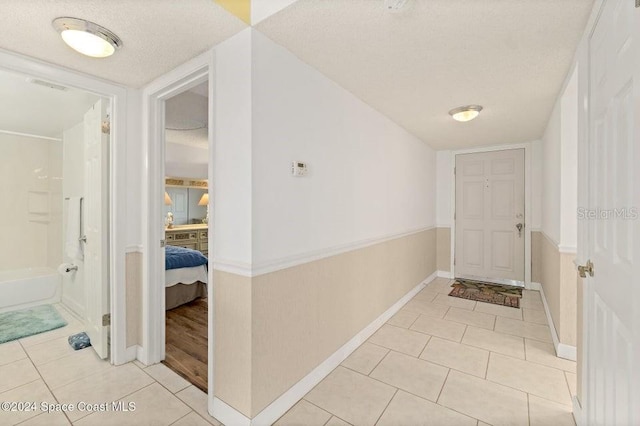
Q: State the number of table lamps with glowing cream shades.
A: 2